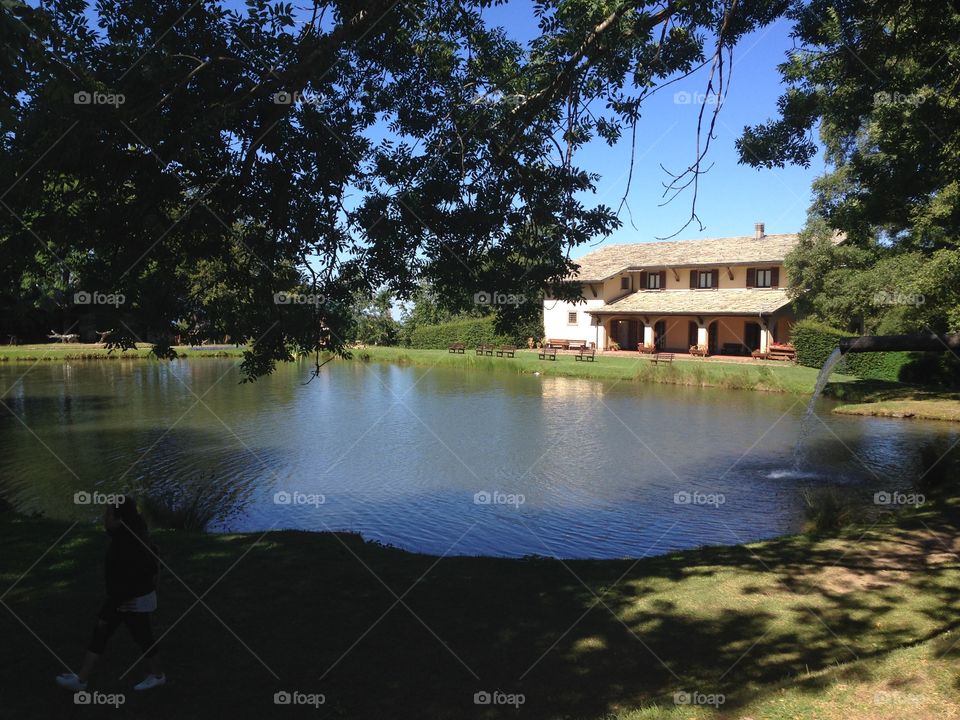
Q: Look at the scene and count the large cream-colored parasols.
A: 0